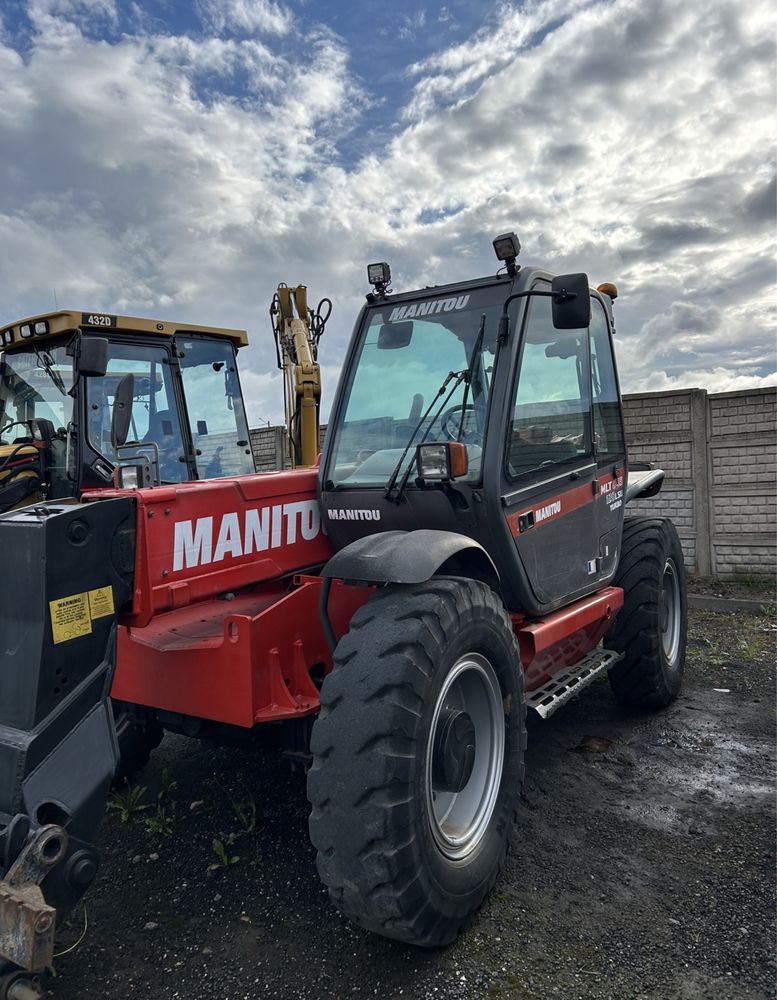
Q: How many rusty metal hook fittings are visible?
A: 1